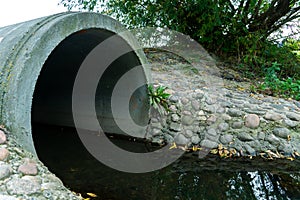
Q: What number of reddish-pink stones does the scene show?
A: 4